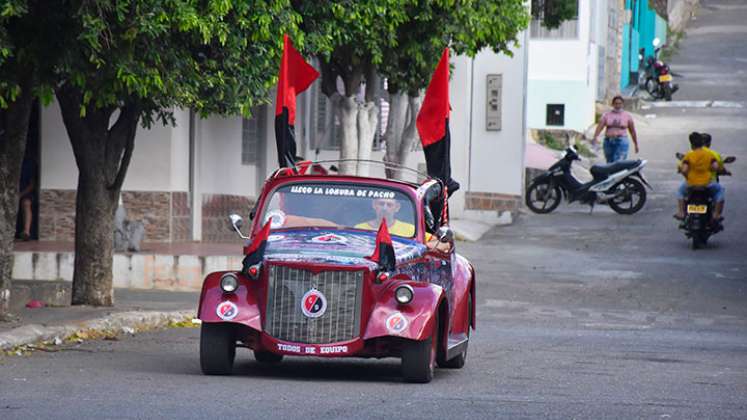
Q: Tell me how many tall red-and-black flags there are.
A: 2